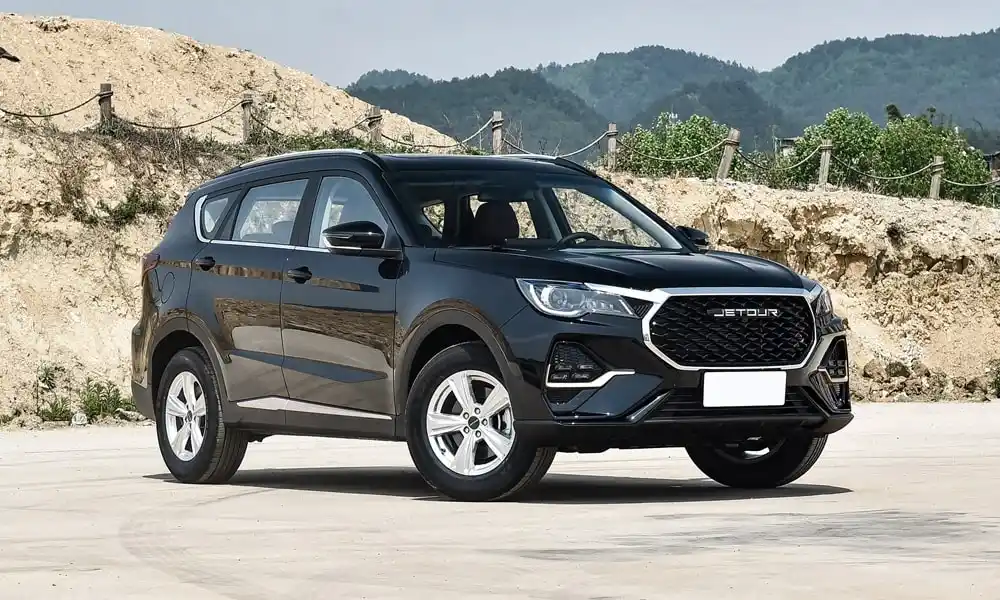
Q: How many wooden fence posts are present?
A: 8